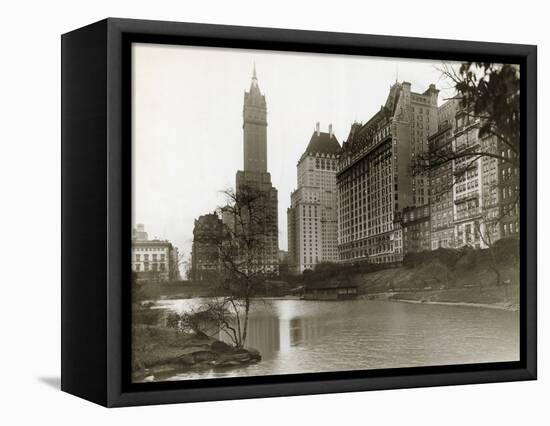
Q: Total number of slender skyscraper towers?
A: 1